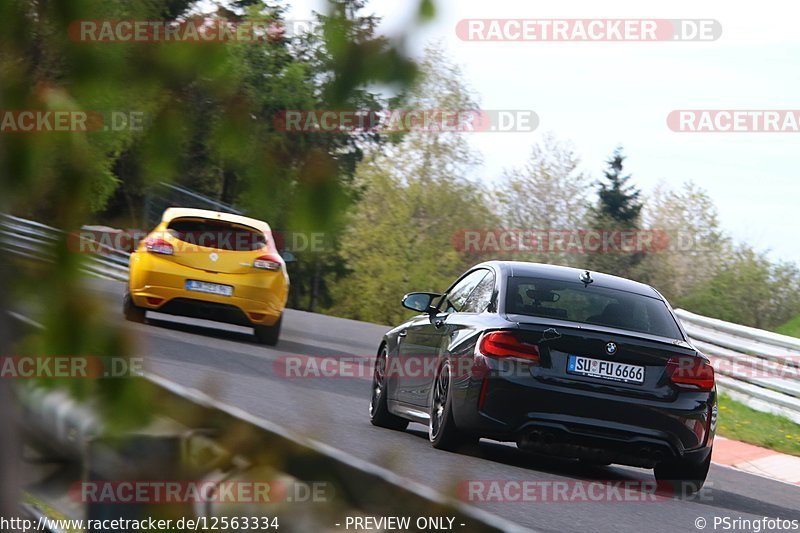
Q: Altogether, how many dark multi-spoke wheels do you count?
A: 2